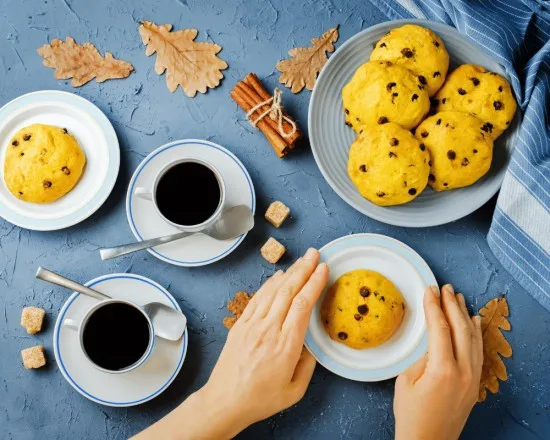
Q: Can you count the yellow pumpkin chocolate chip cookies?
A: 7